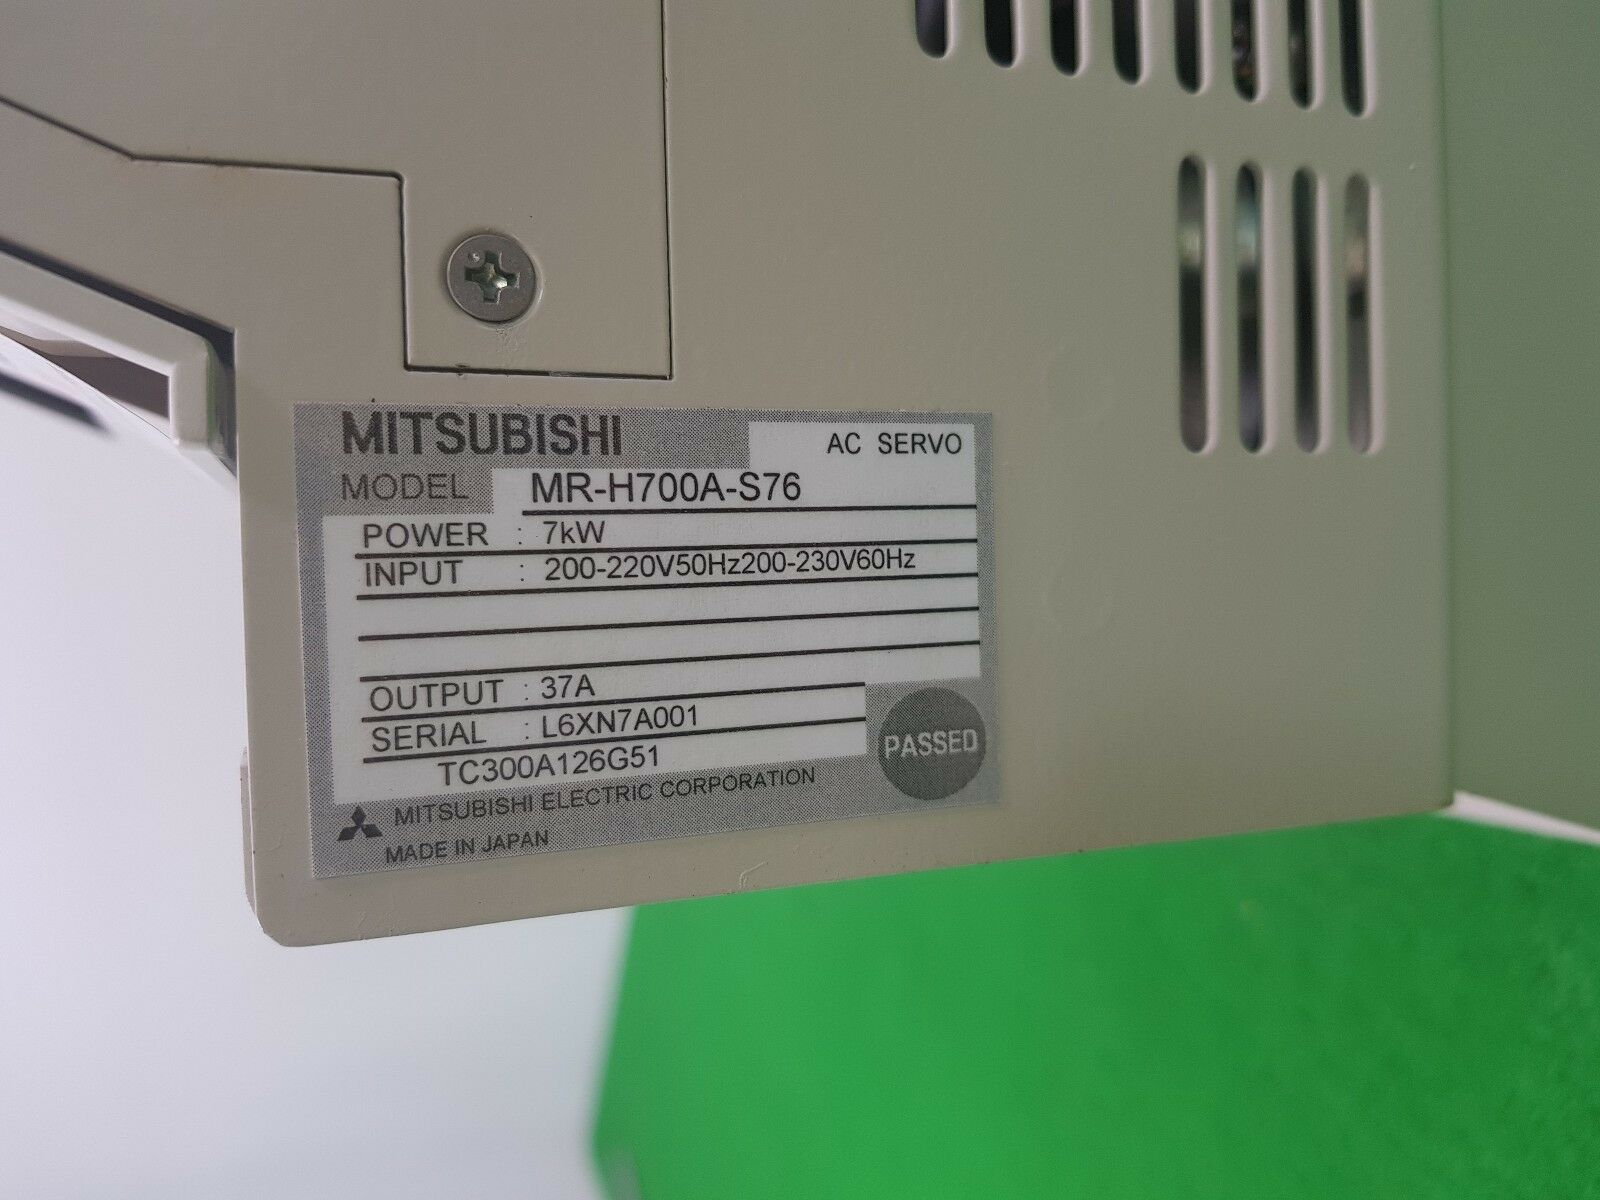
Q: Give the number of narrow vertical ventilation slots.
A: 12